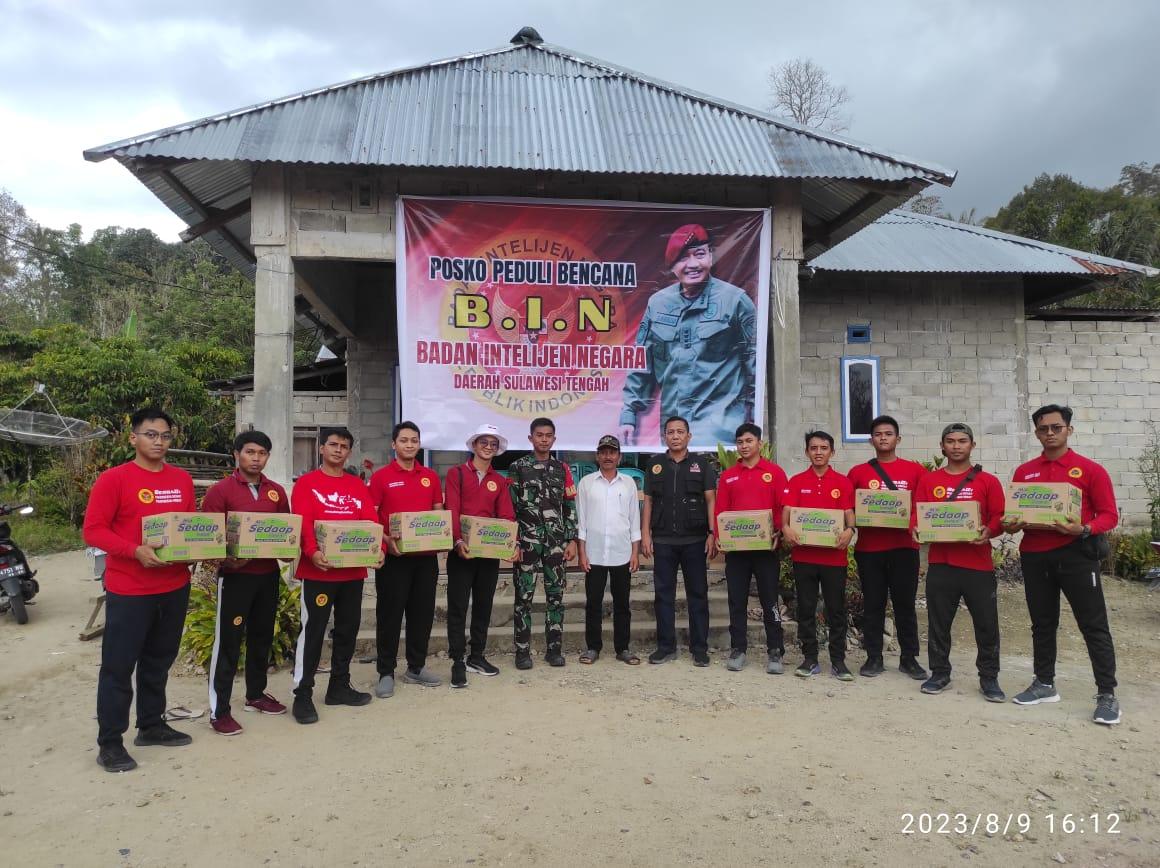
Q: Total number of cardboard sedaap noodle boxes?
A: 10